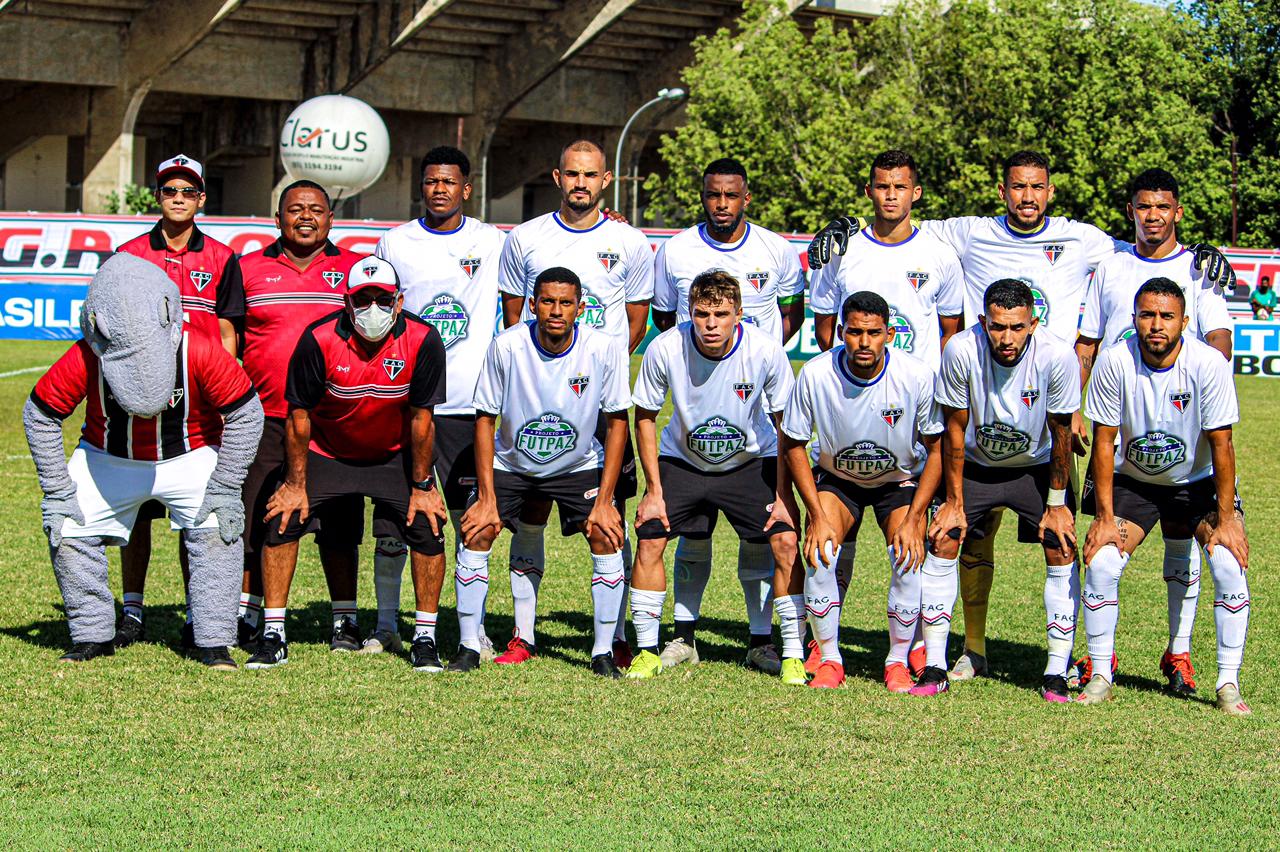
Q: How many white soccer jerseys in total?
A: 11